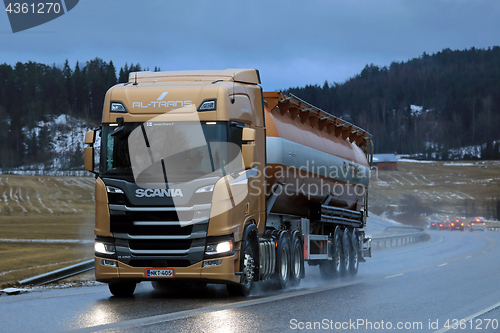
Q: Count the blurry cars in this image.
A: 4